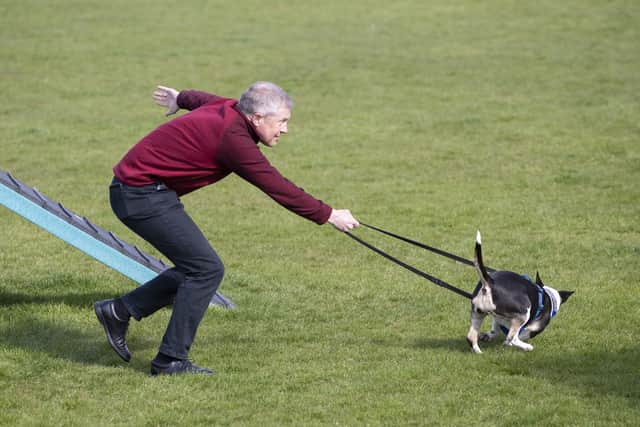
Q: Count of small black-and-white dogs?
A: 1